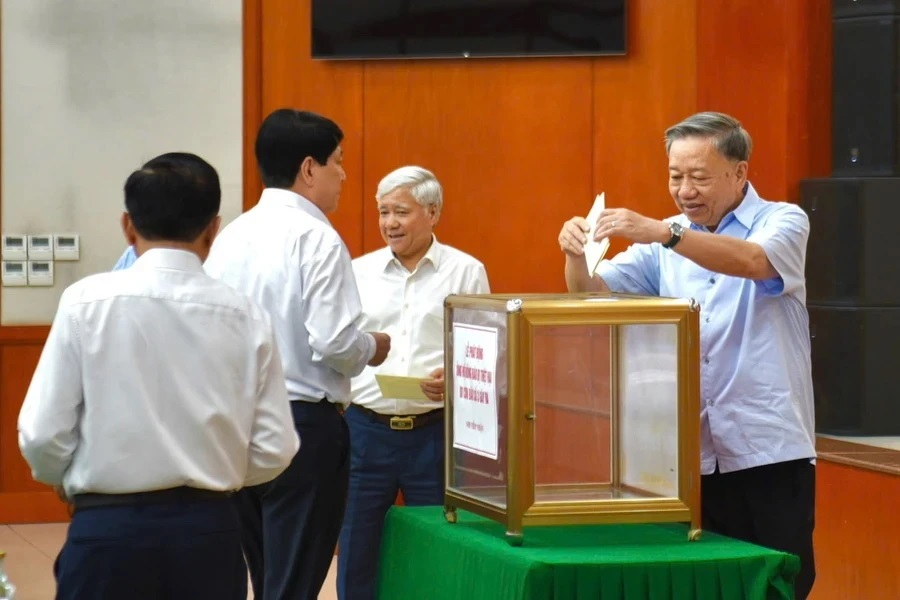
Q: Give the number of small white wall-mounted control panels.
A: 5